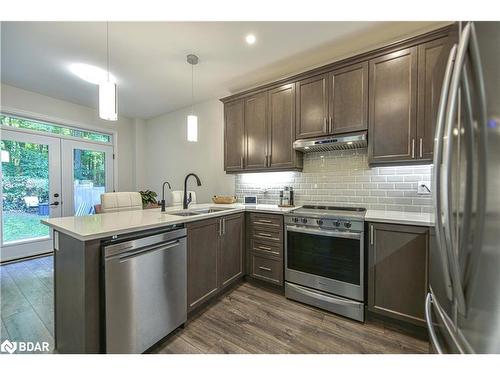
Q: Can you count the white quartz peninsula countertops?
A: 1